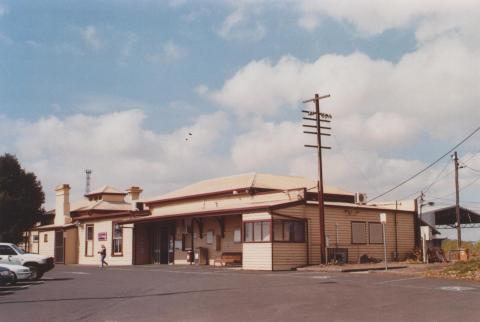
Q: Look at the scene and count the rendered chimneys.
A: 2